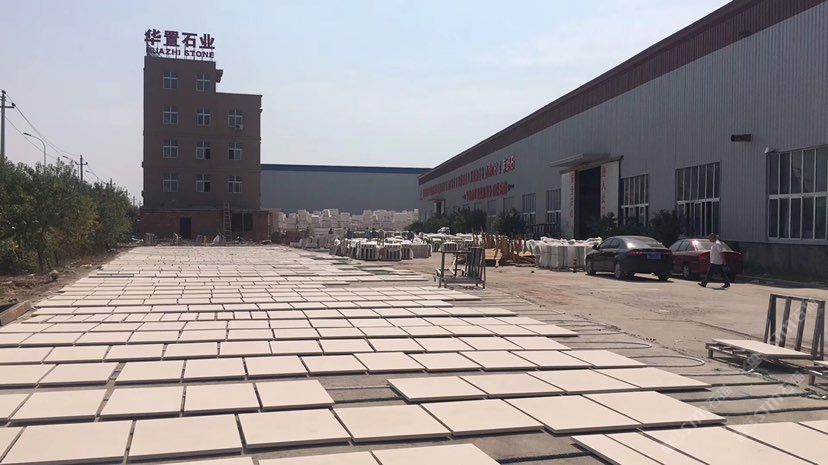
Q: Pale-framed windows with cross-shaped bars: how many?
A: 11